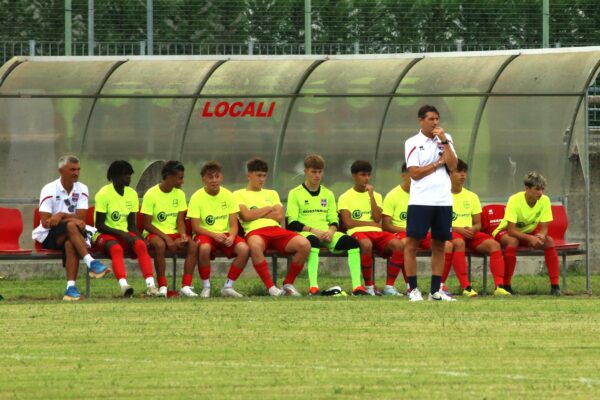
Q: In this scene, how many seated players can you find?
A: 9